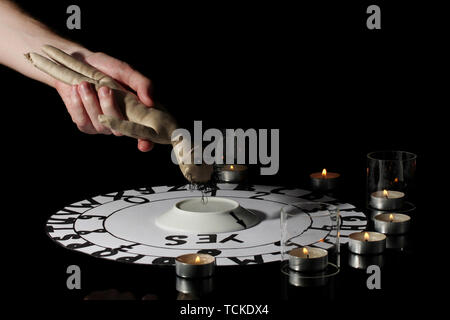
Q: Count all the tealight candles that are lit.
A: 7